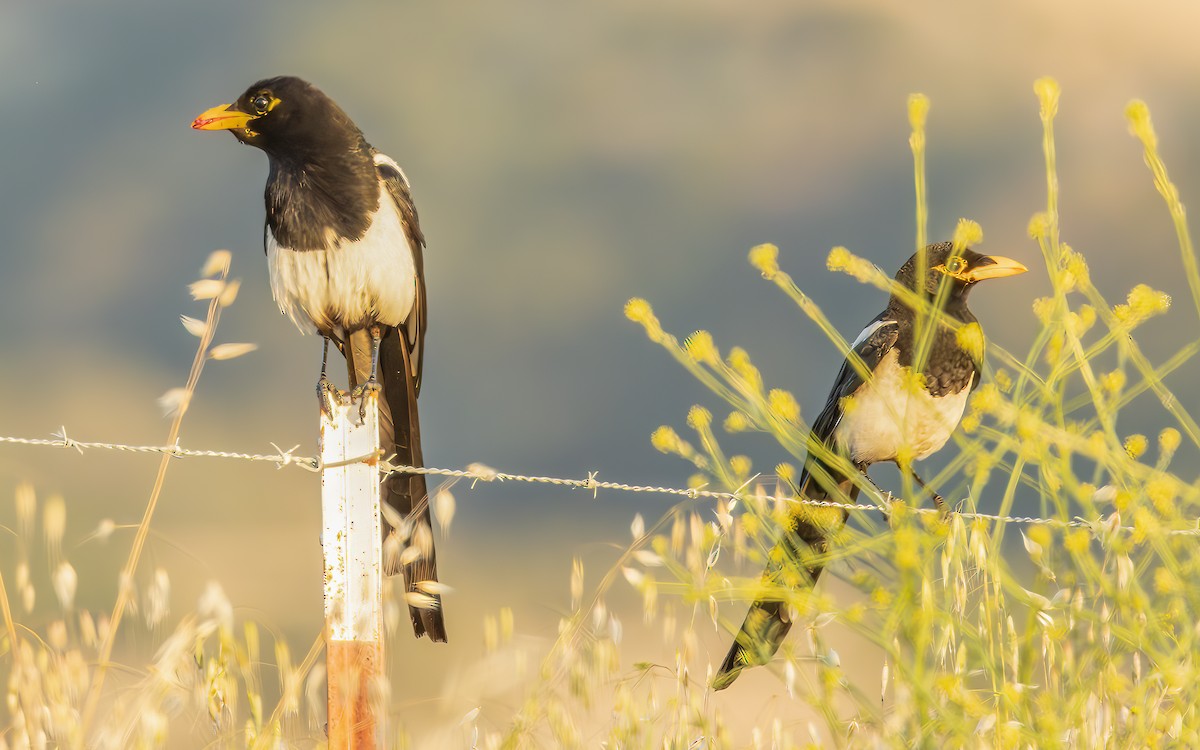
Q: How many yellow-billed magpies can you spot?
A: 2